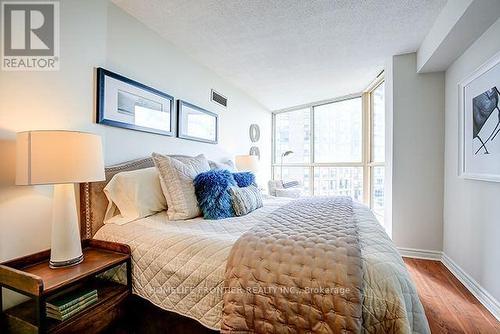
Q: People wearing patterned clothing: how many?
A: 0